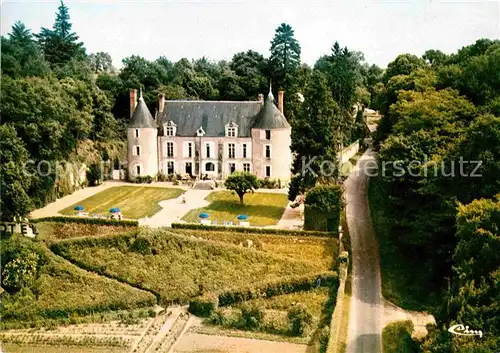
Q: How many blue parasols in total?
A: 4